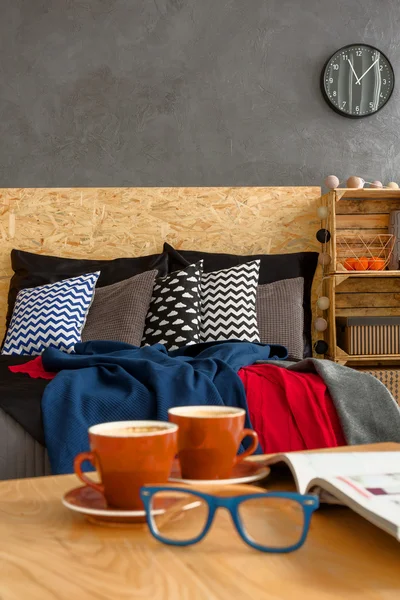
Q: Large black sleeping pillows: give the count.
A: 2